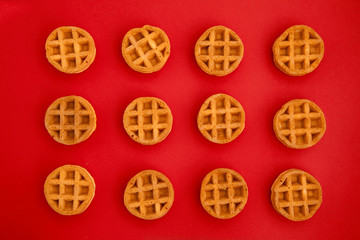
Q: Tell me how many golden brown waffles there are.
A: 12